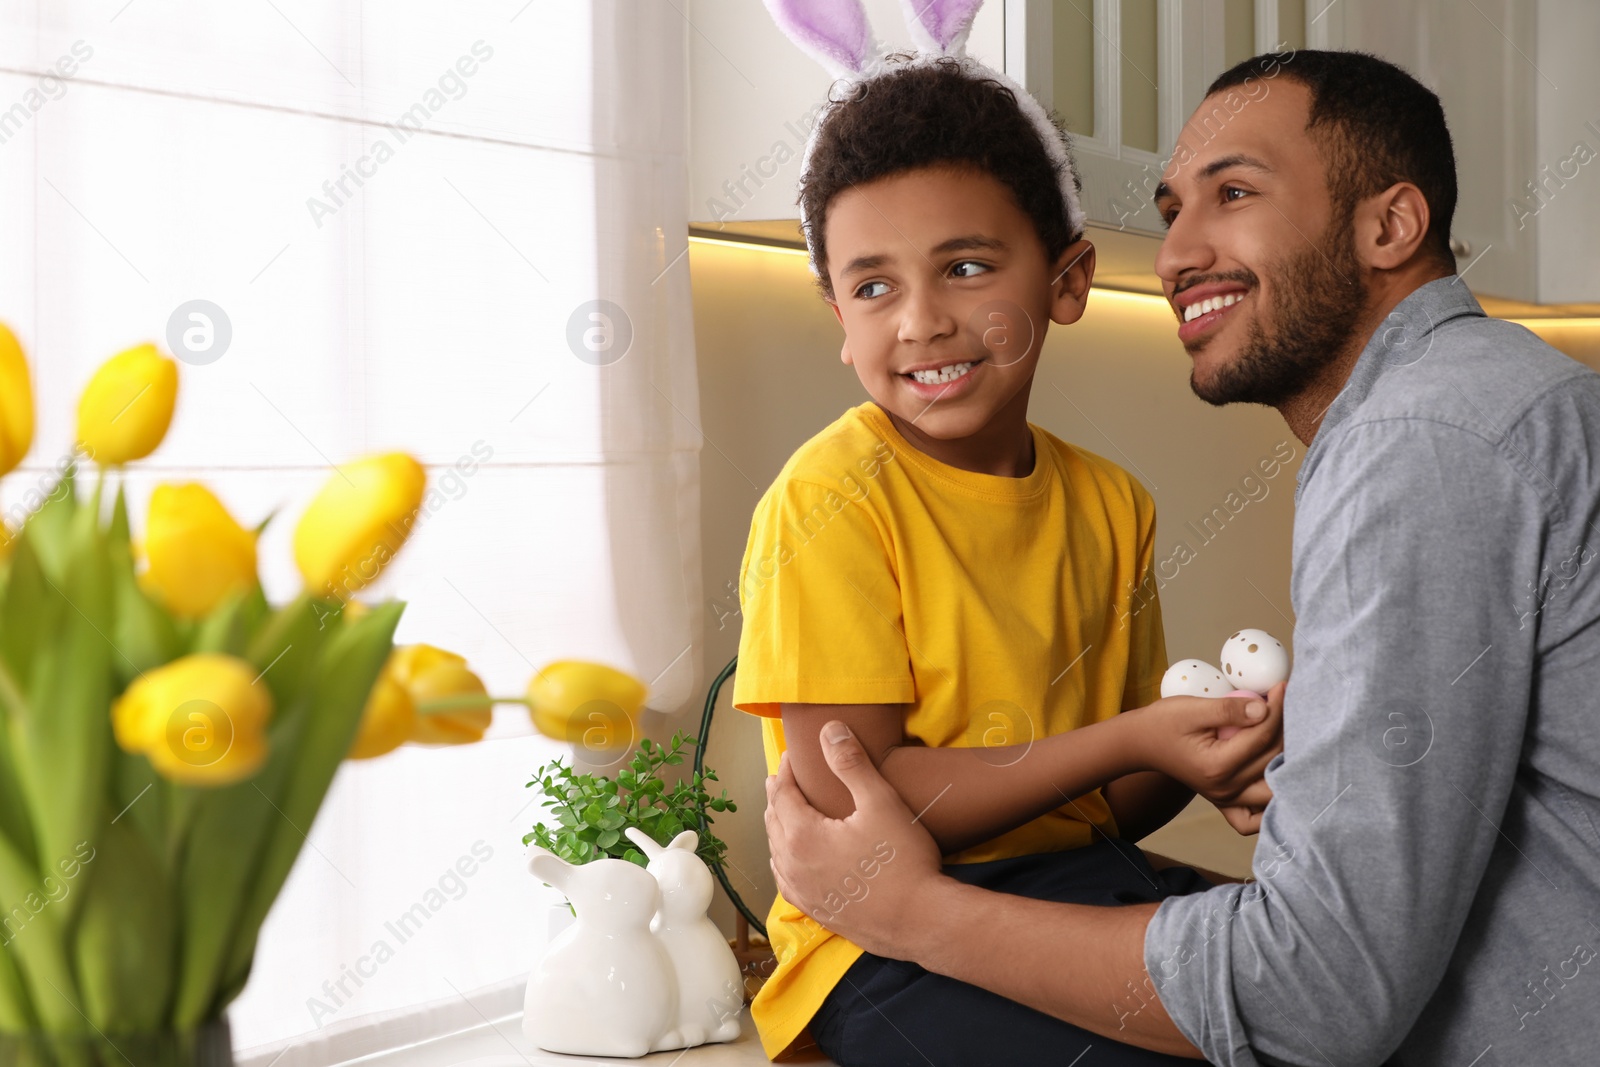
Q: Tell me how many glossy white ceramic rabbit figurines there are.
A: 2